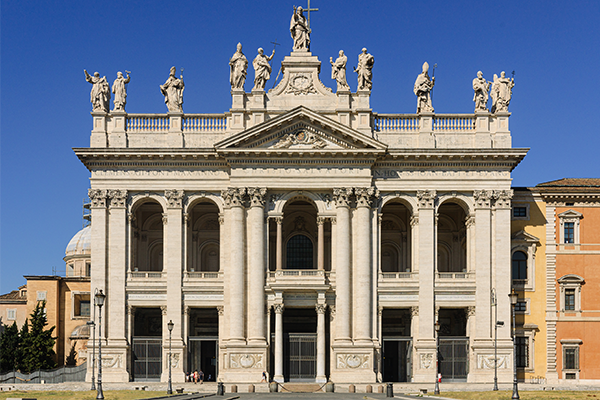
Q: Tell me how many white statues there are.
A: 11